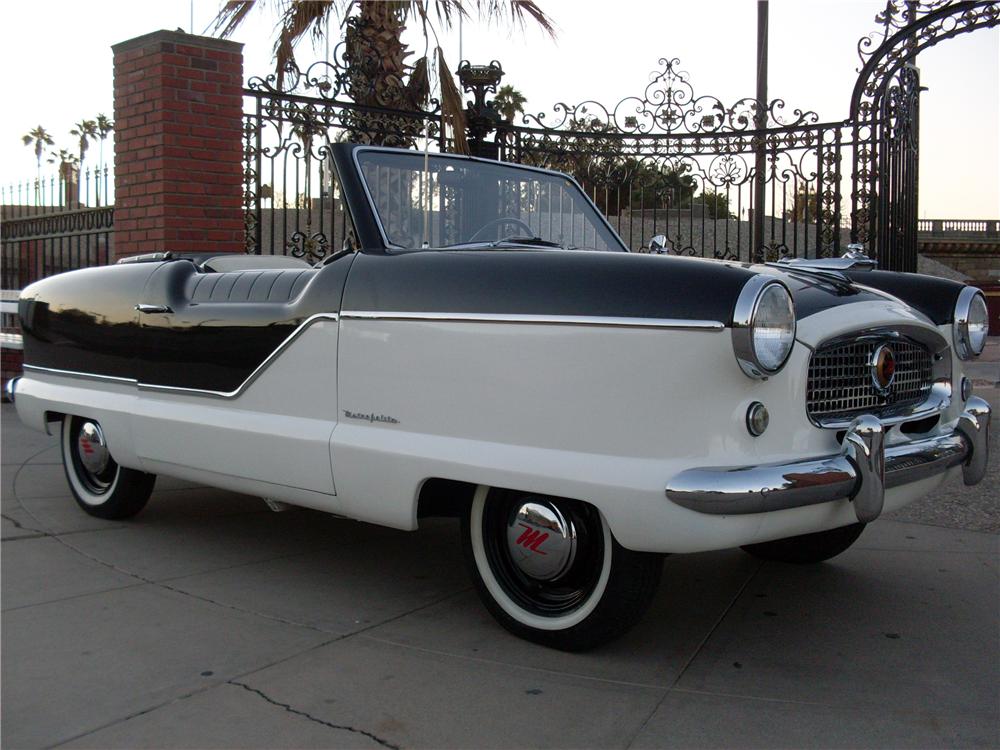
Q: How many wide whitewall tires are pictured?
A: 2